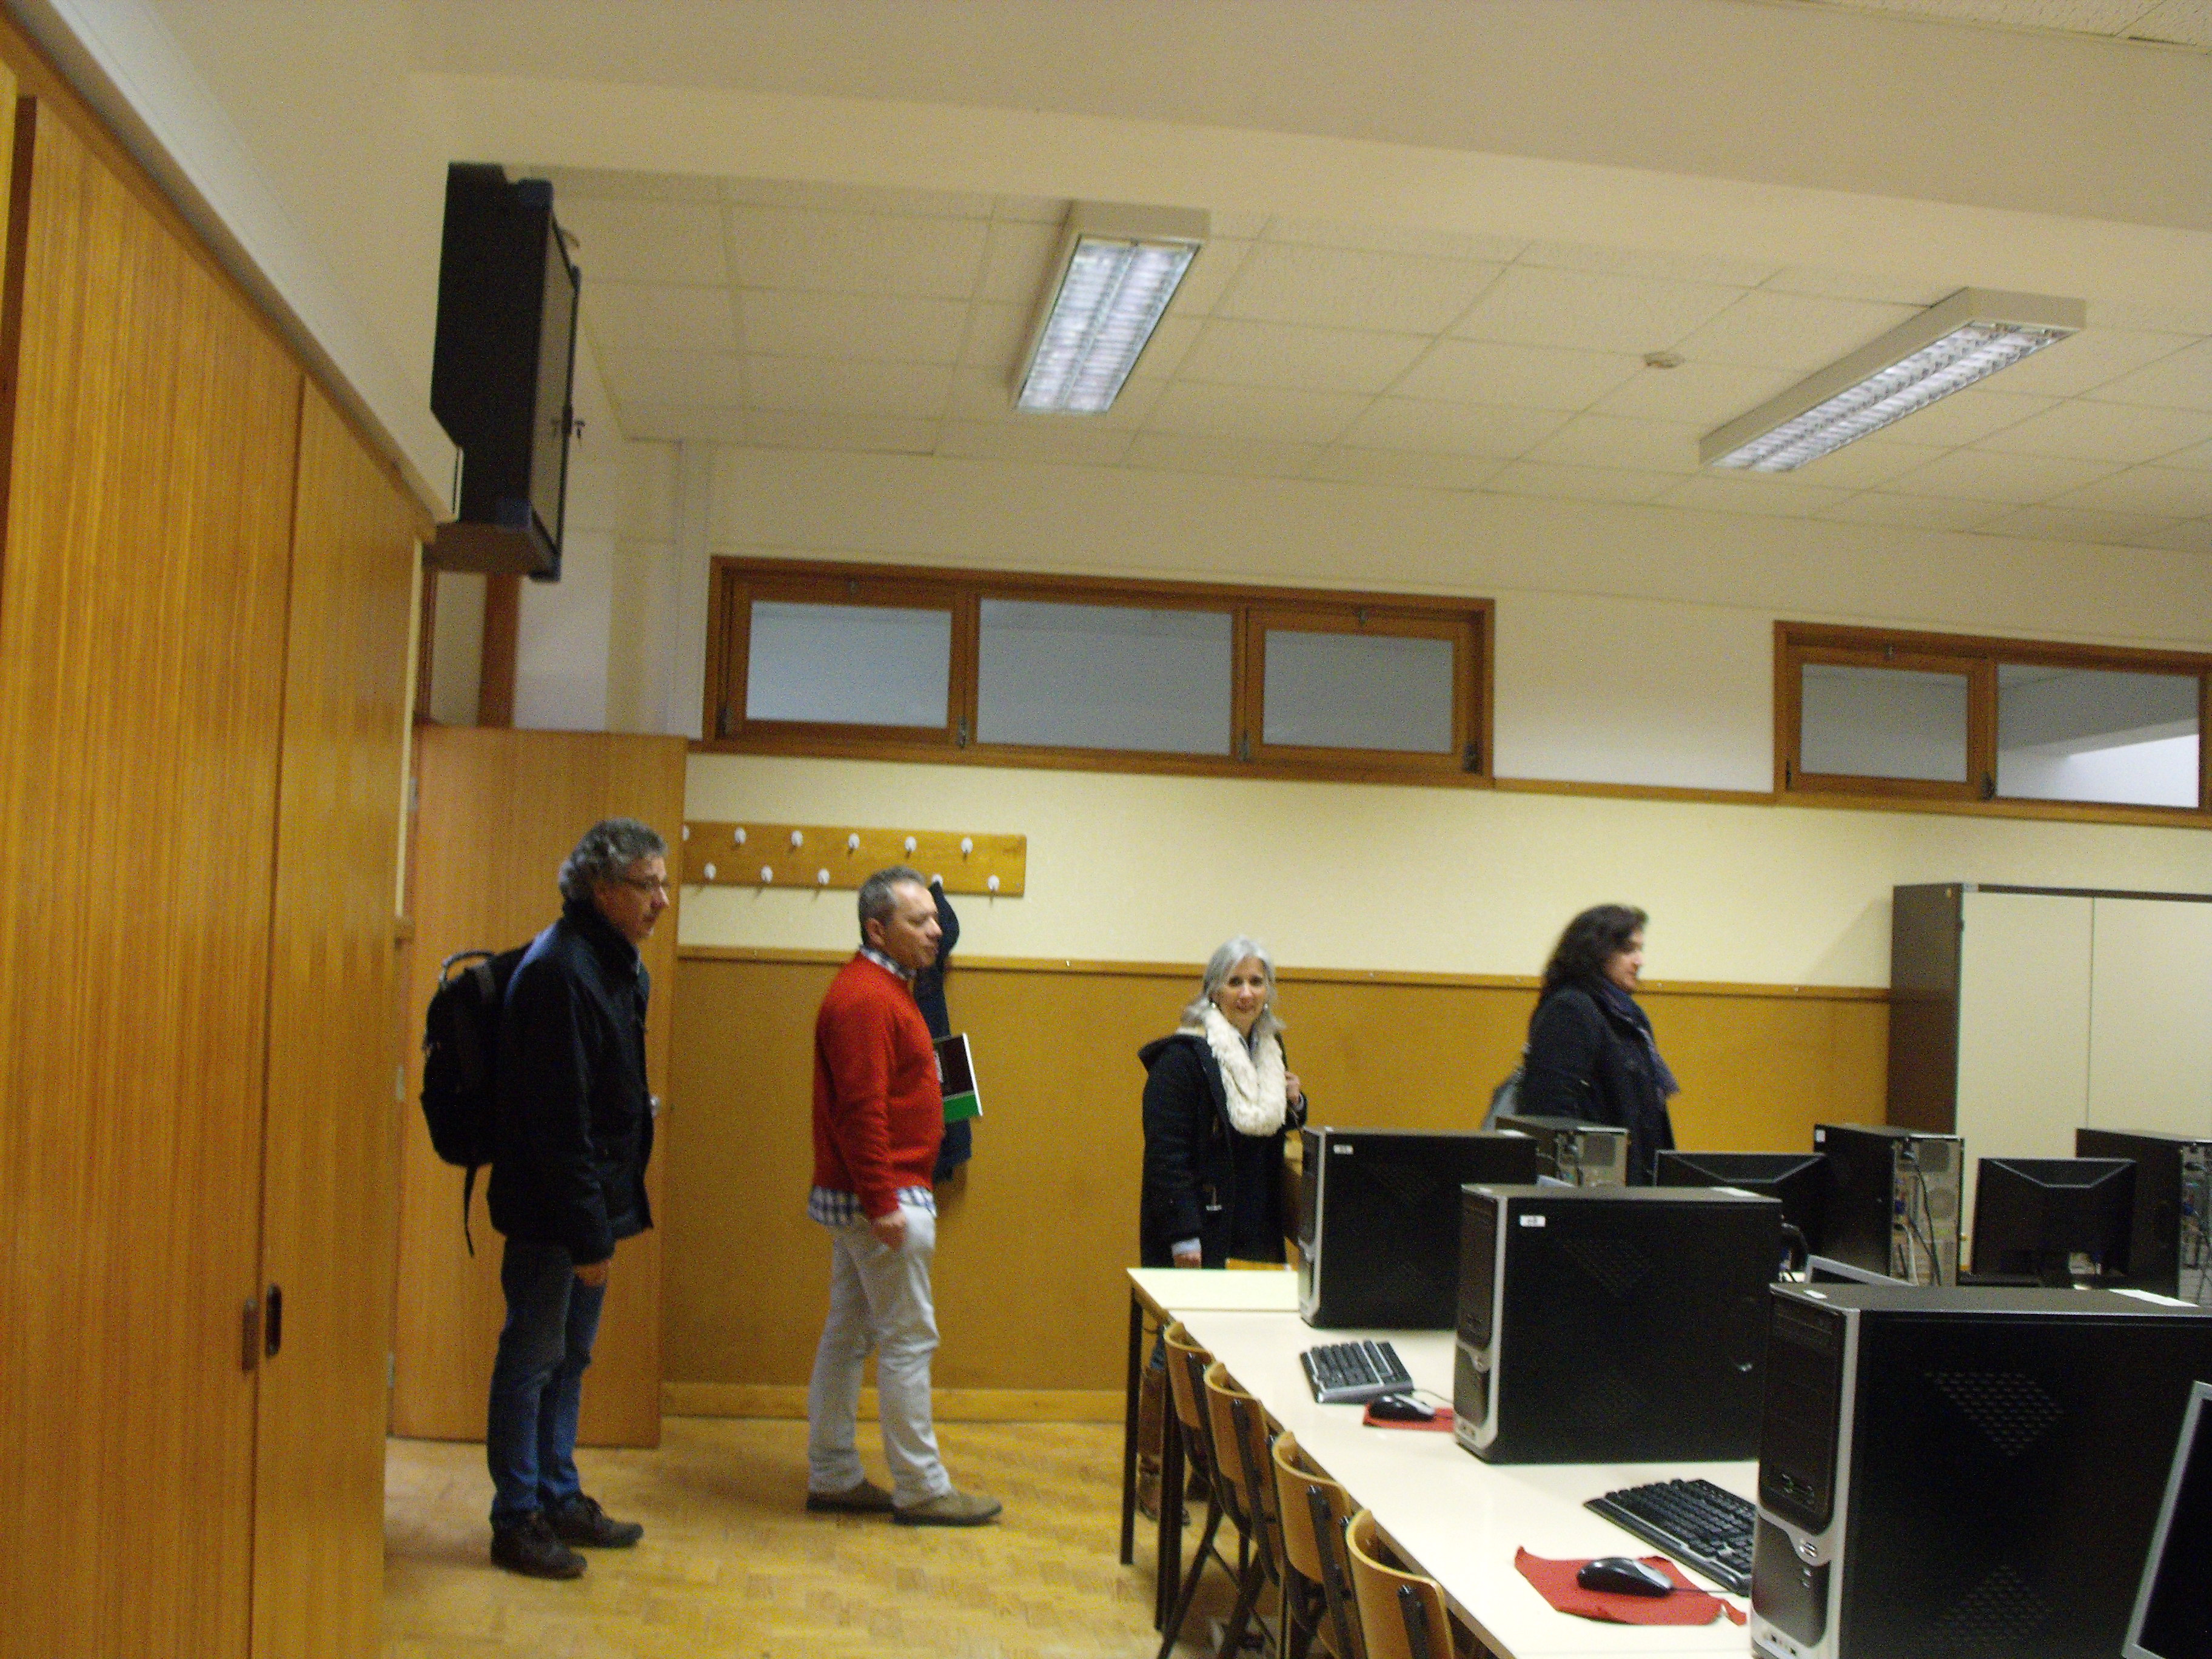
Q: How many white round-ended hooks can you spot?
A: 11